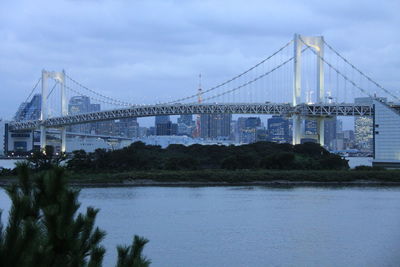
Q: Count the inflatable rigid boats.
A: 0